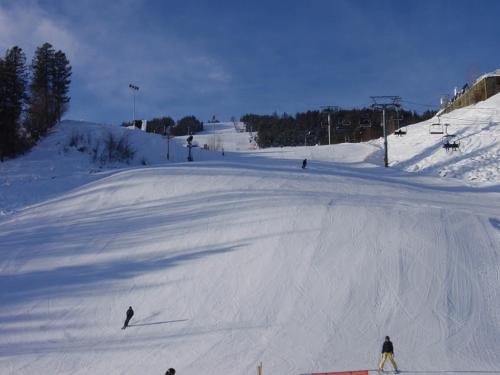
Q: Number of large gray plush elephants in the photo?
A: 0